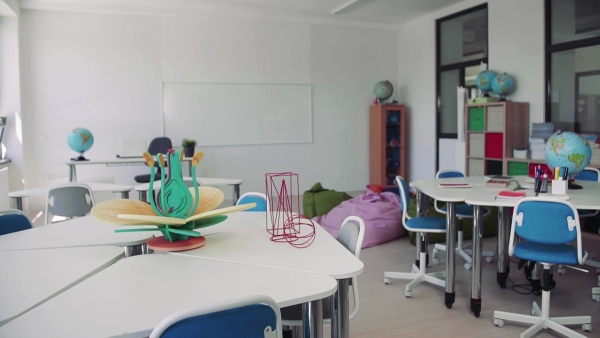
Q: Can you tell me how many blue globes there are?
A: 4